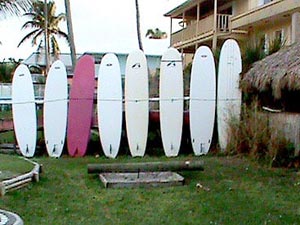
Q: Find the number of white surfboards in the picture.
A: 7